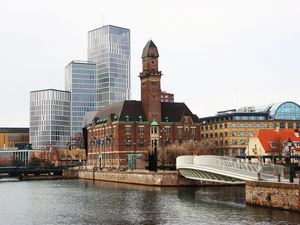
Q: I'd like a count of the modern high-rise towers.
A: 3